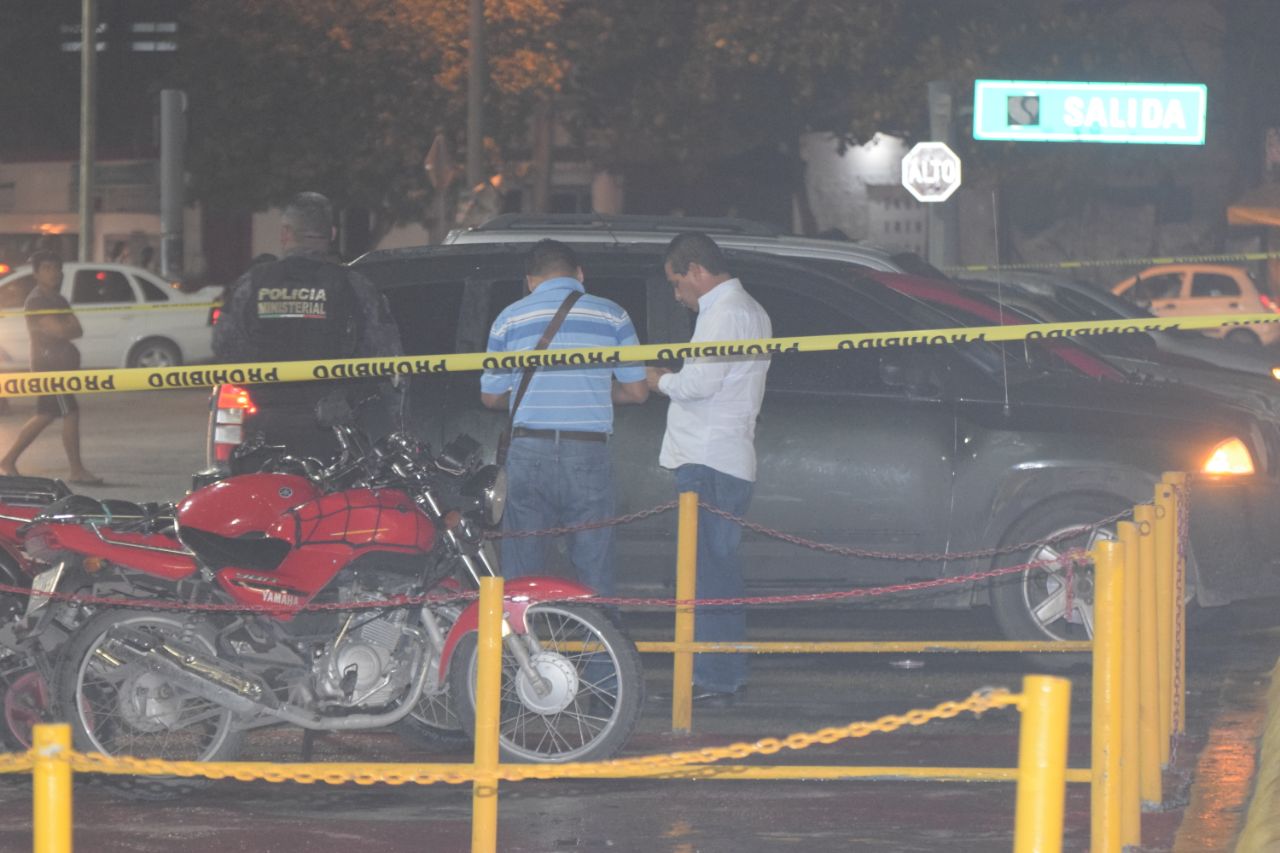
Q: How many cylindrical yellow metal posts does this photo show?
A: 9